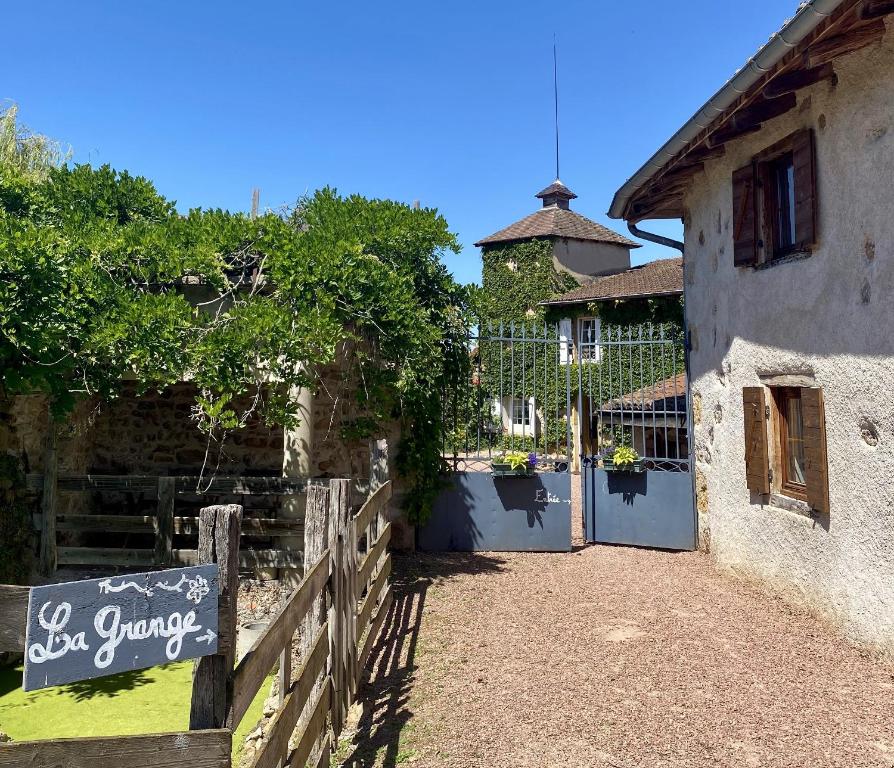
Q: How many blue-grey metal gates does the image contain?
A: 2